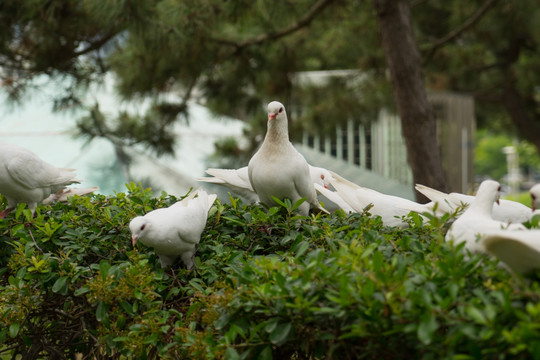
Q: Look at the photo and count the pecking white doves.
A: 1